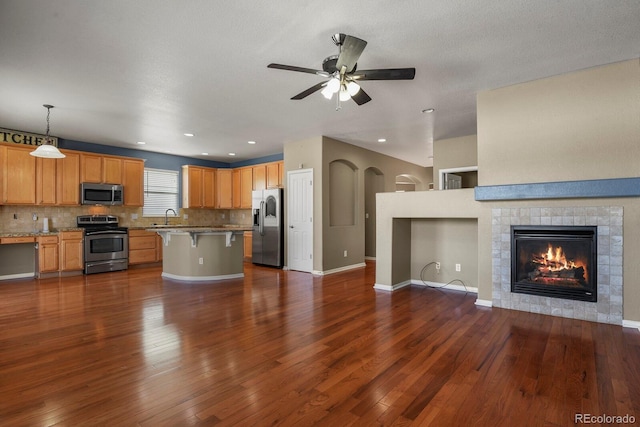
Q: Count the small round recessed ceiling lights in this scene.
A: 7